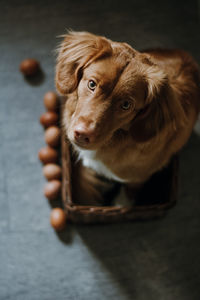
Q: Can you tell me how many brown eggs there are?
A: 8